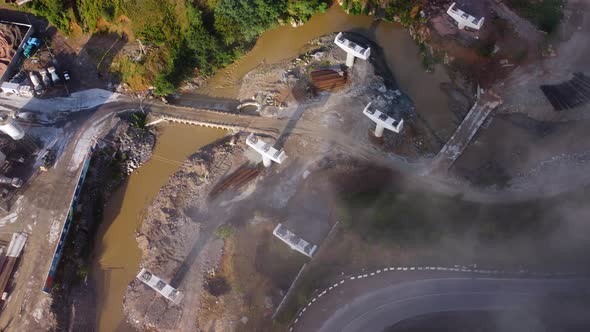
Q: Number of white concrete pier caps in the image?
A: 6